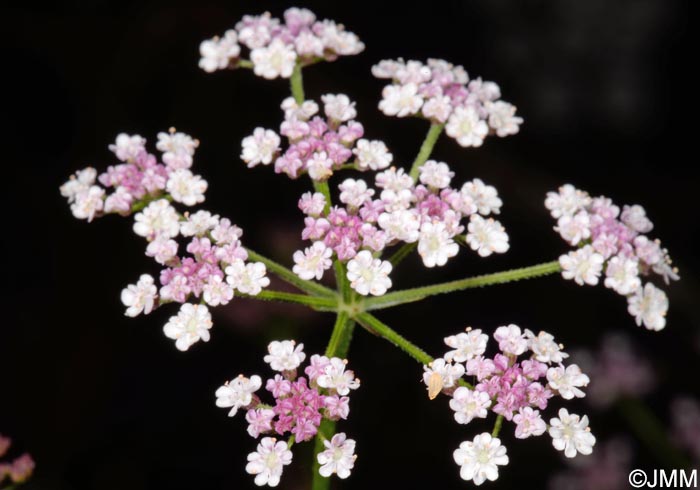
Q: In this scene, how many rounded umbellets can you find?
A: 10